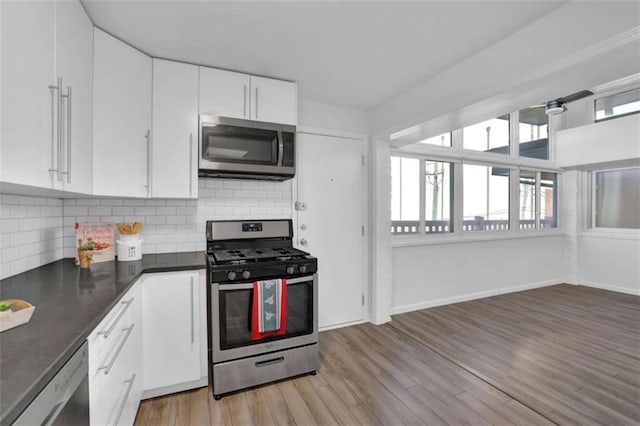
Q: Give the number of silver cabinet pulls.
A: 10